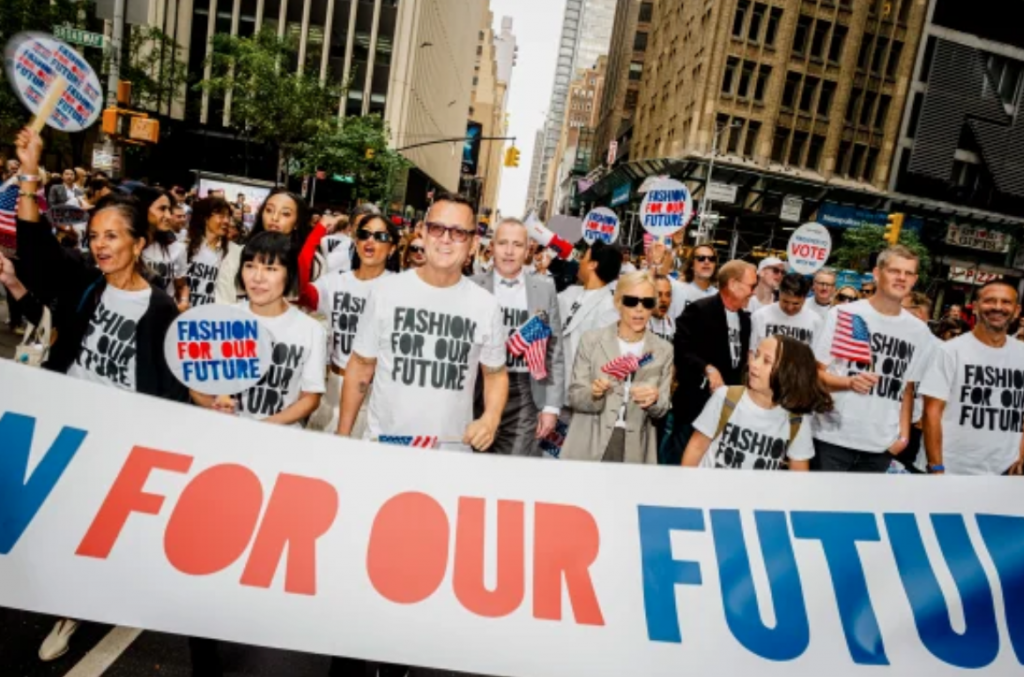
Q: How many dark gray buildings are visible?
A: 1